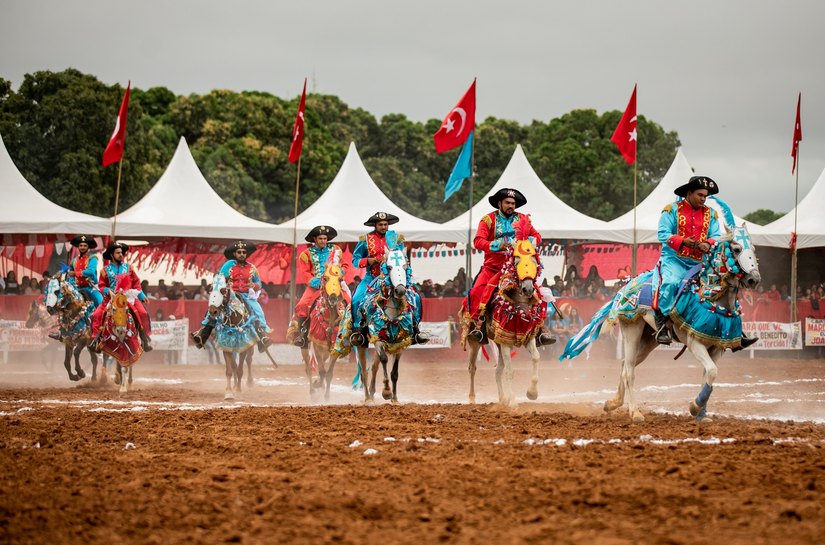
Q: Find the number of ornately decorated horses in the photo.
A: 7